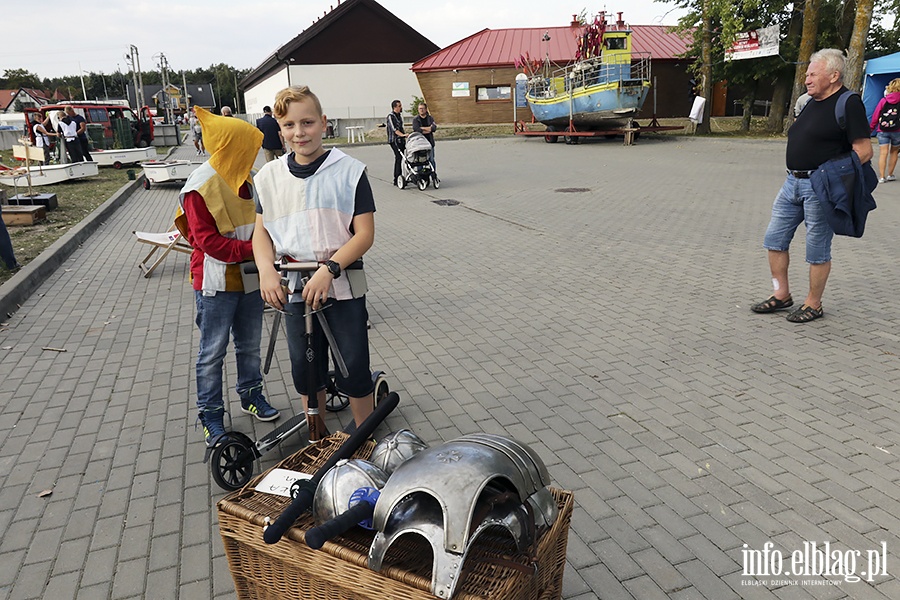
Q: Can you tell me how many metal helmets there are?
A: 2